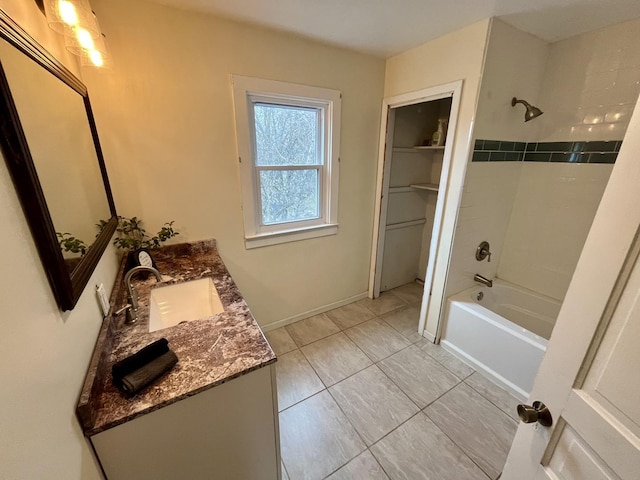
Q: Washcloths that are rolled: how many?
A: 2